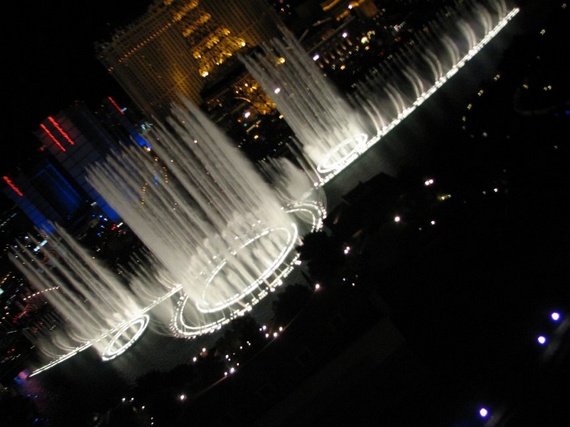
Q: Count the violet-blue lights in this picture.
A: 3